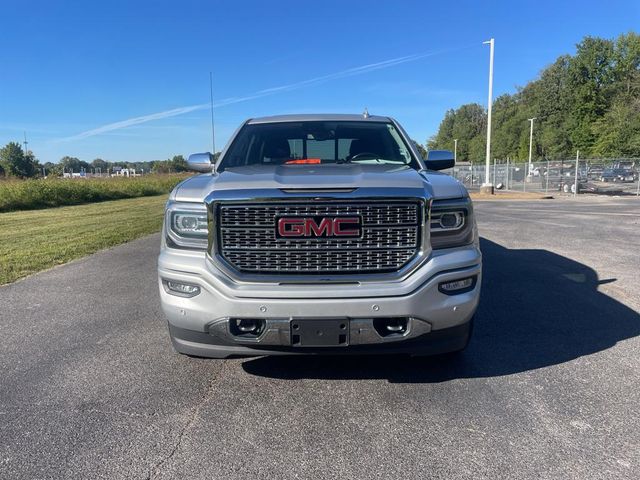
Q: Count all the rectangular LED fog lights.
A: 2